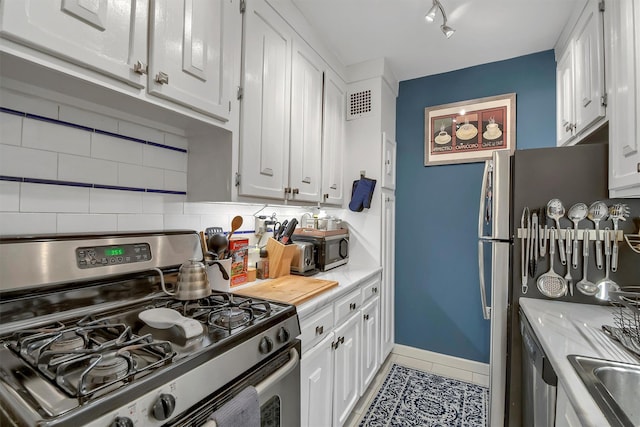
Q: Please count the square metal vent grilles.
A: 1